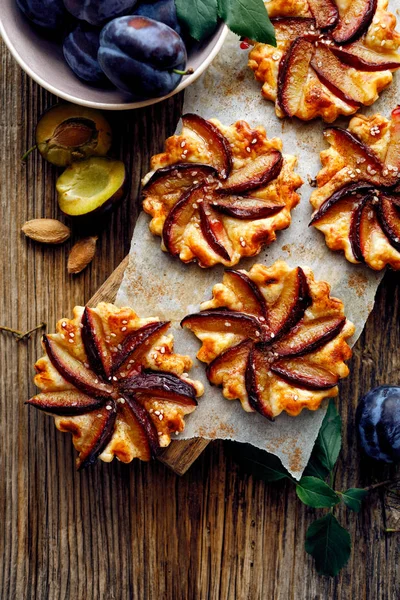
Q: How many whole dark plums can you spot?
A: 6